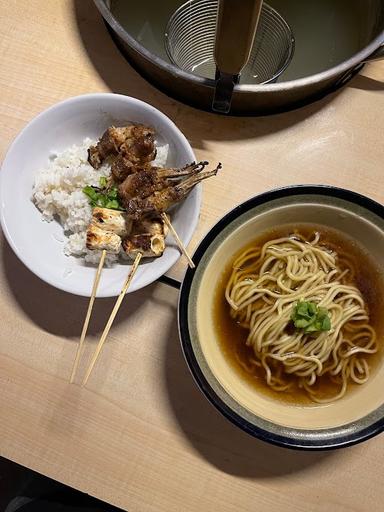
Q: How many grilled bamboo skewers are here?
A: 3